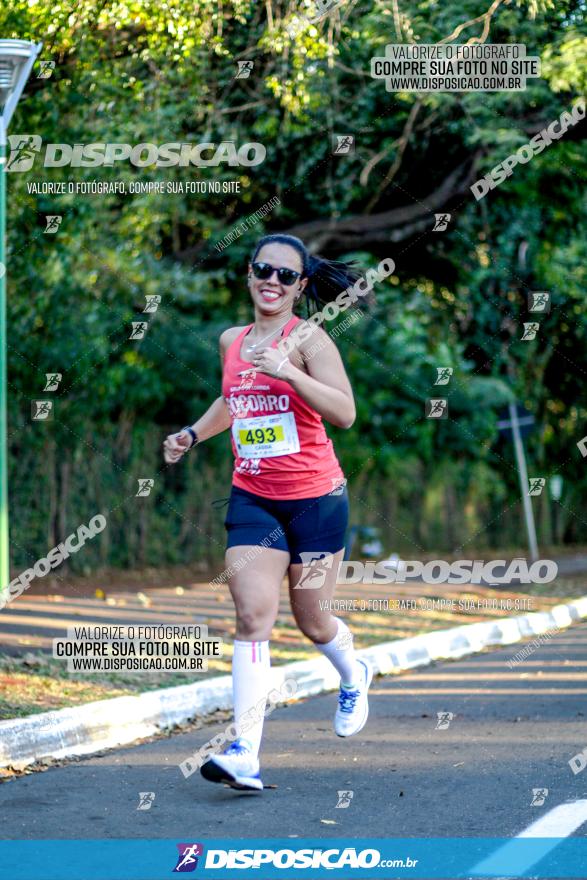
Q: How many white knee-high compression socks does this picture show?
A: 2